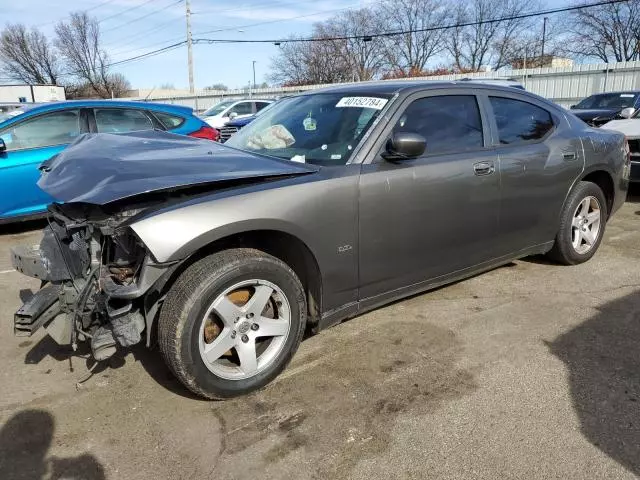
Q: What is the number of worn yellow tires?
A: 0